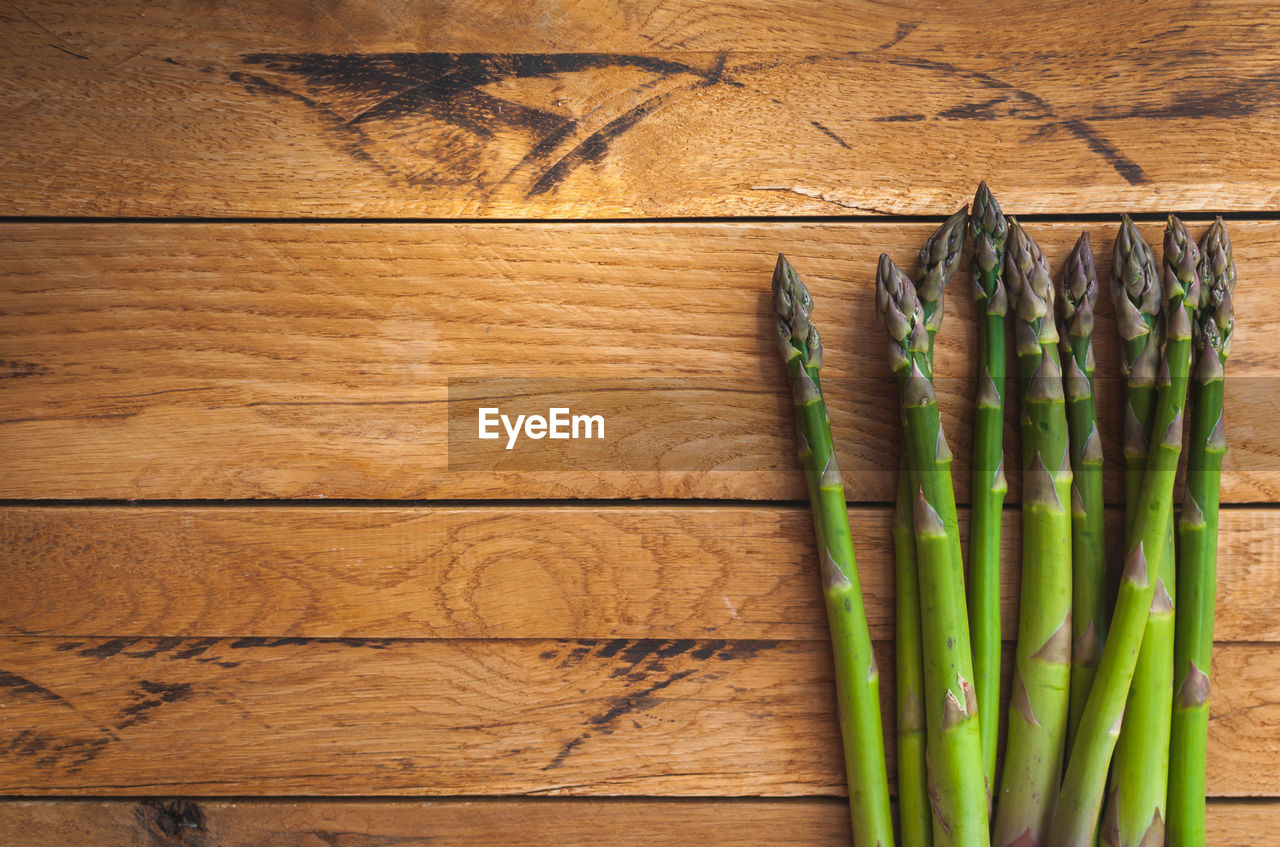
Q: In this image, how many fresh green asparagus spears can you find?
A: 9